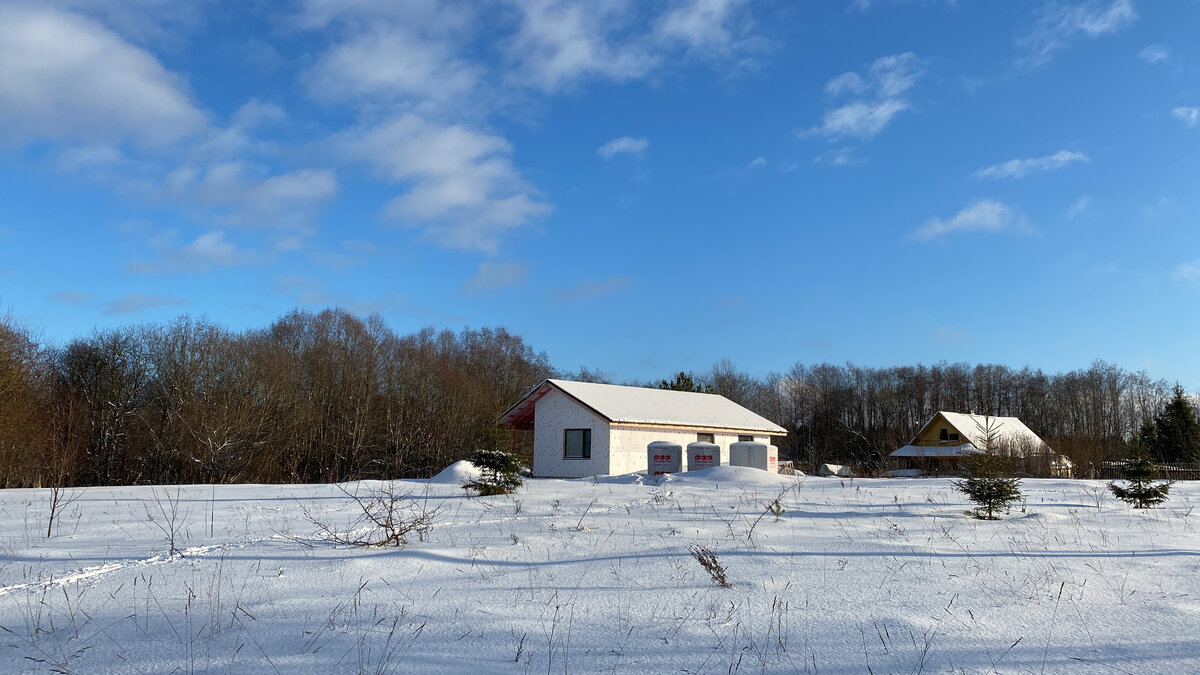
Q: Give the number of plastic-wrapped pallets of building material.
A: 3